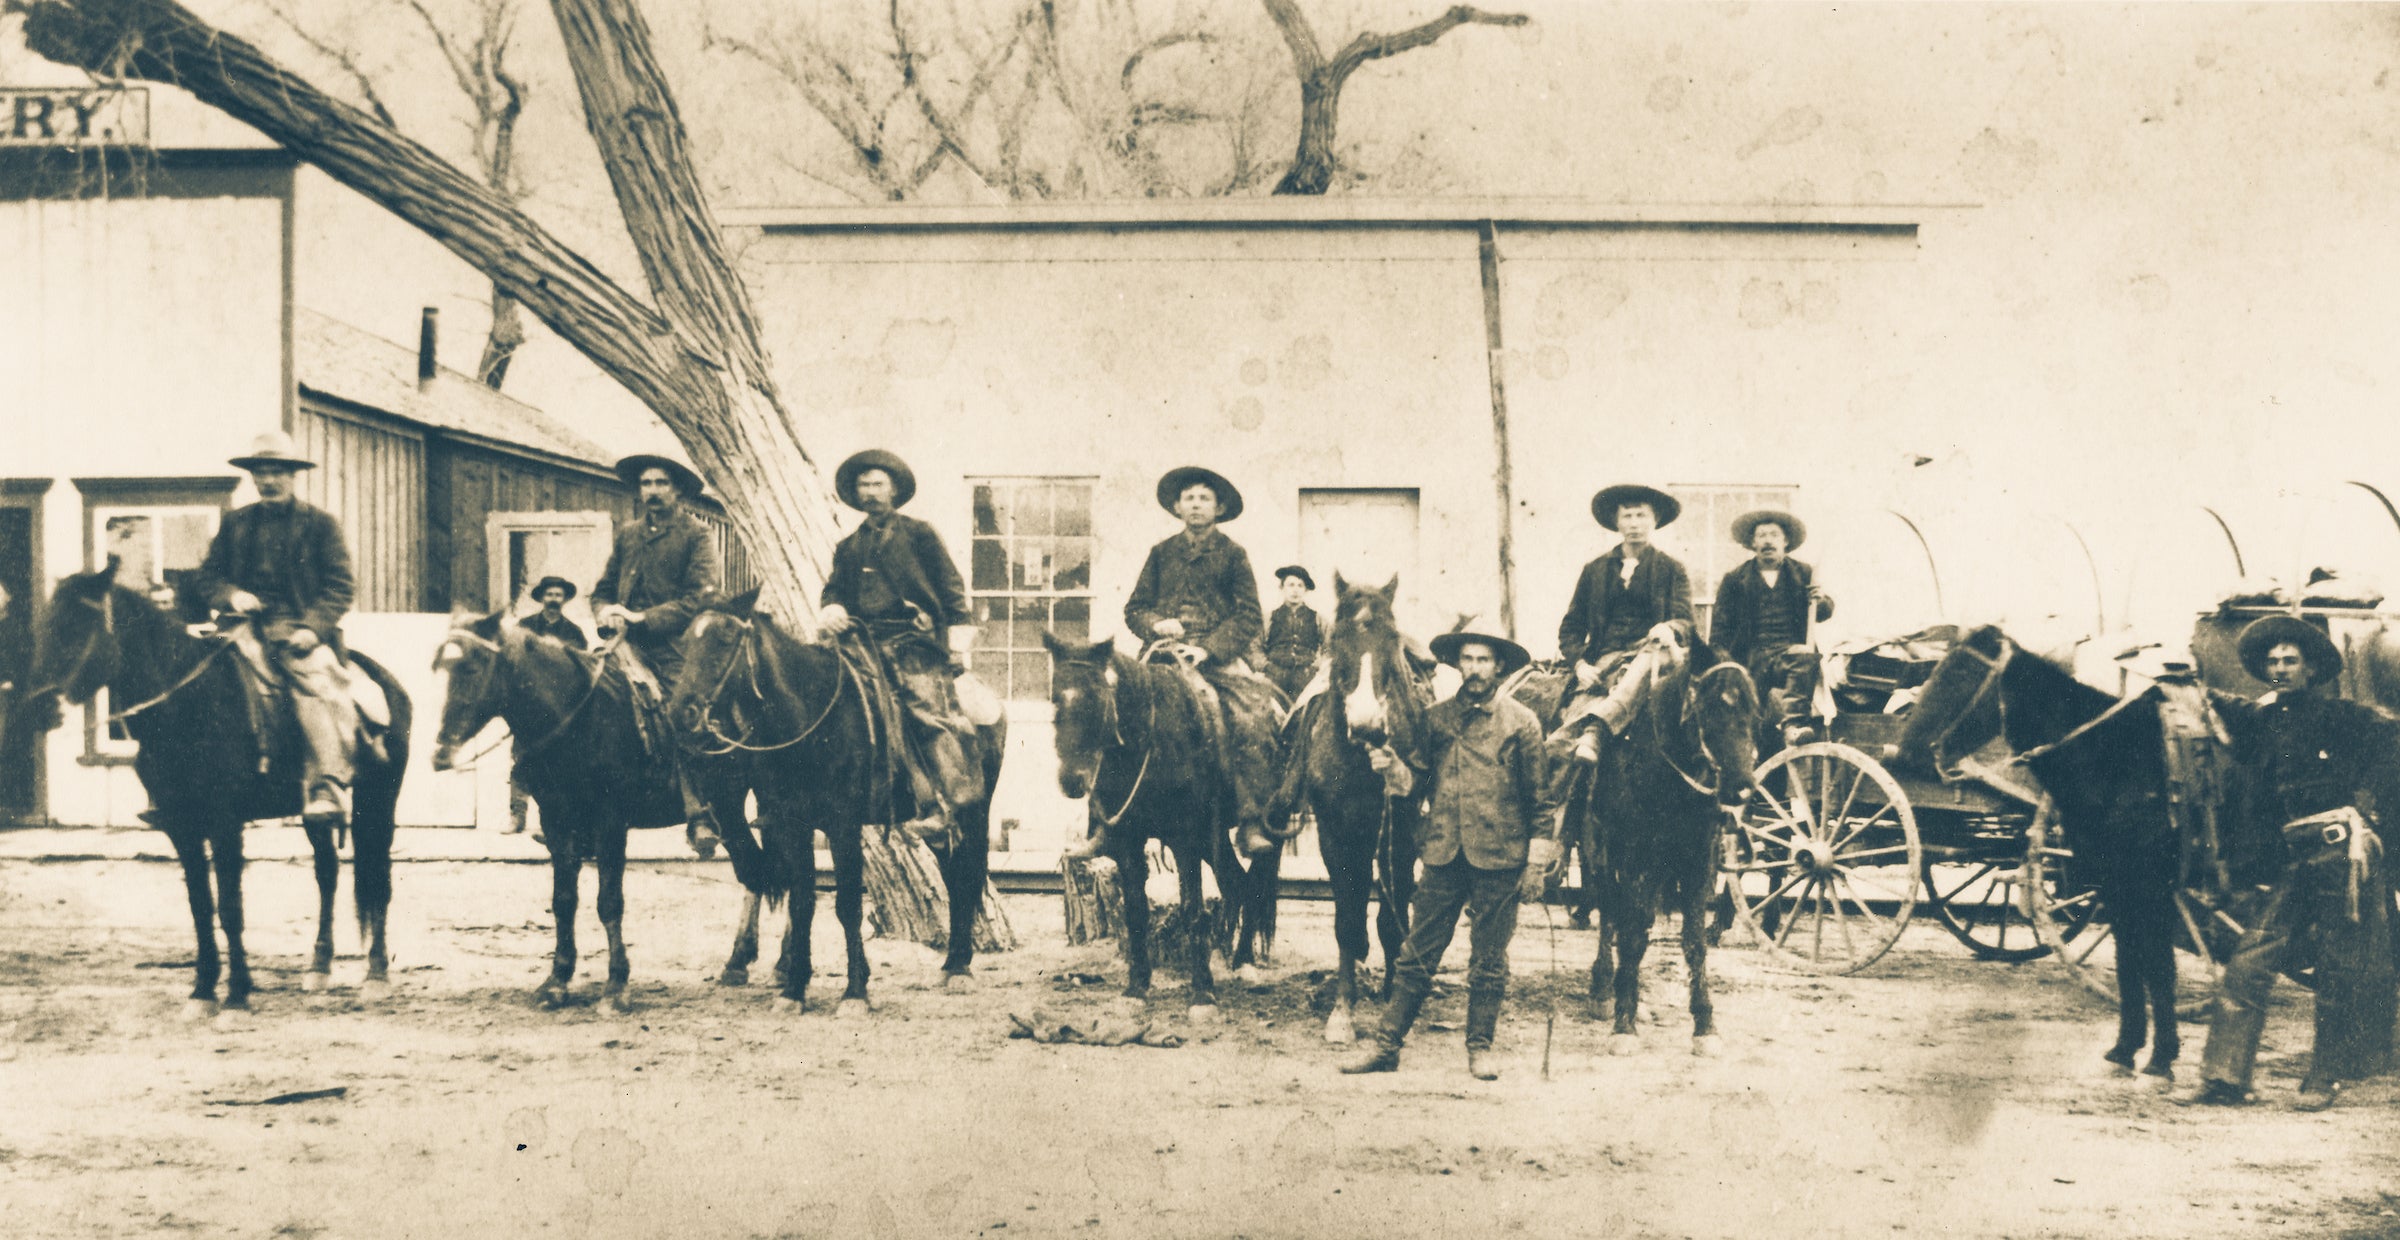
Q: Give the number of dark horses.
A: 7